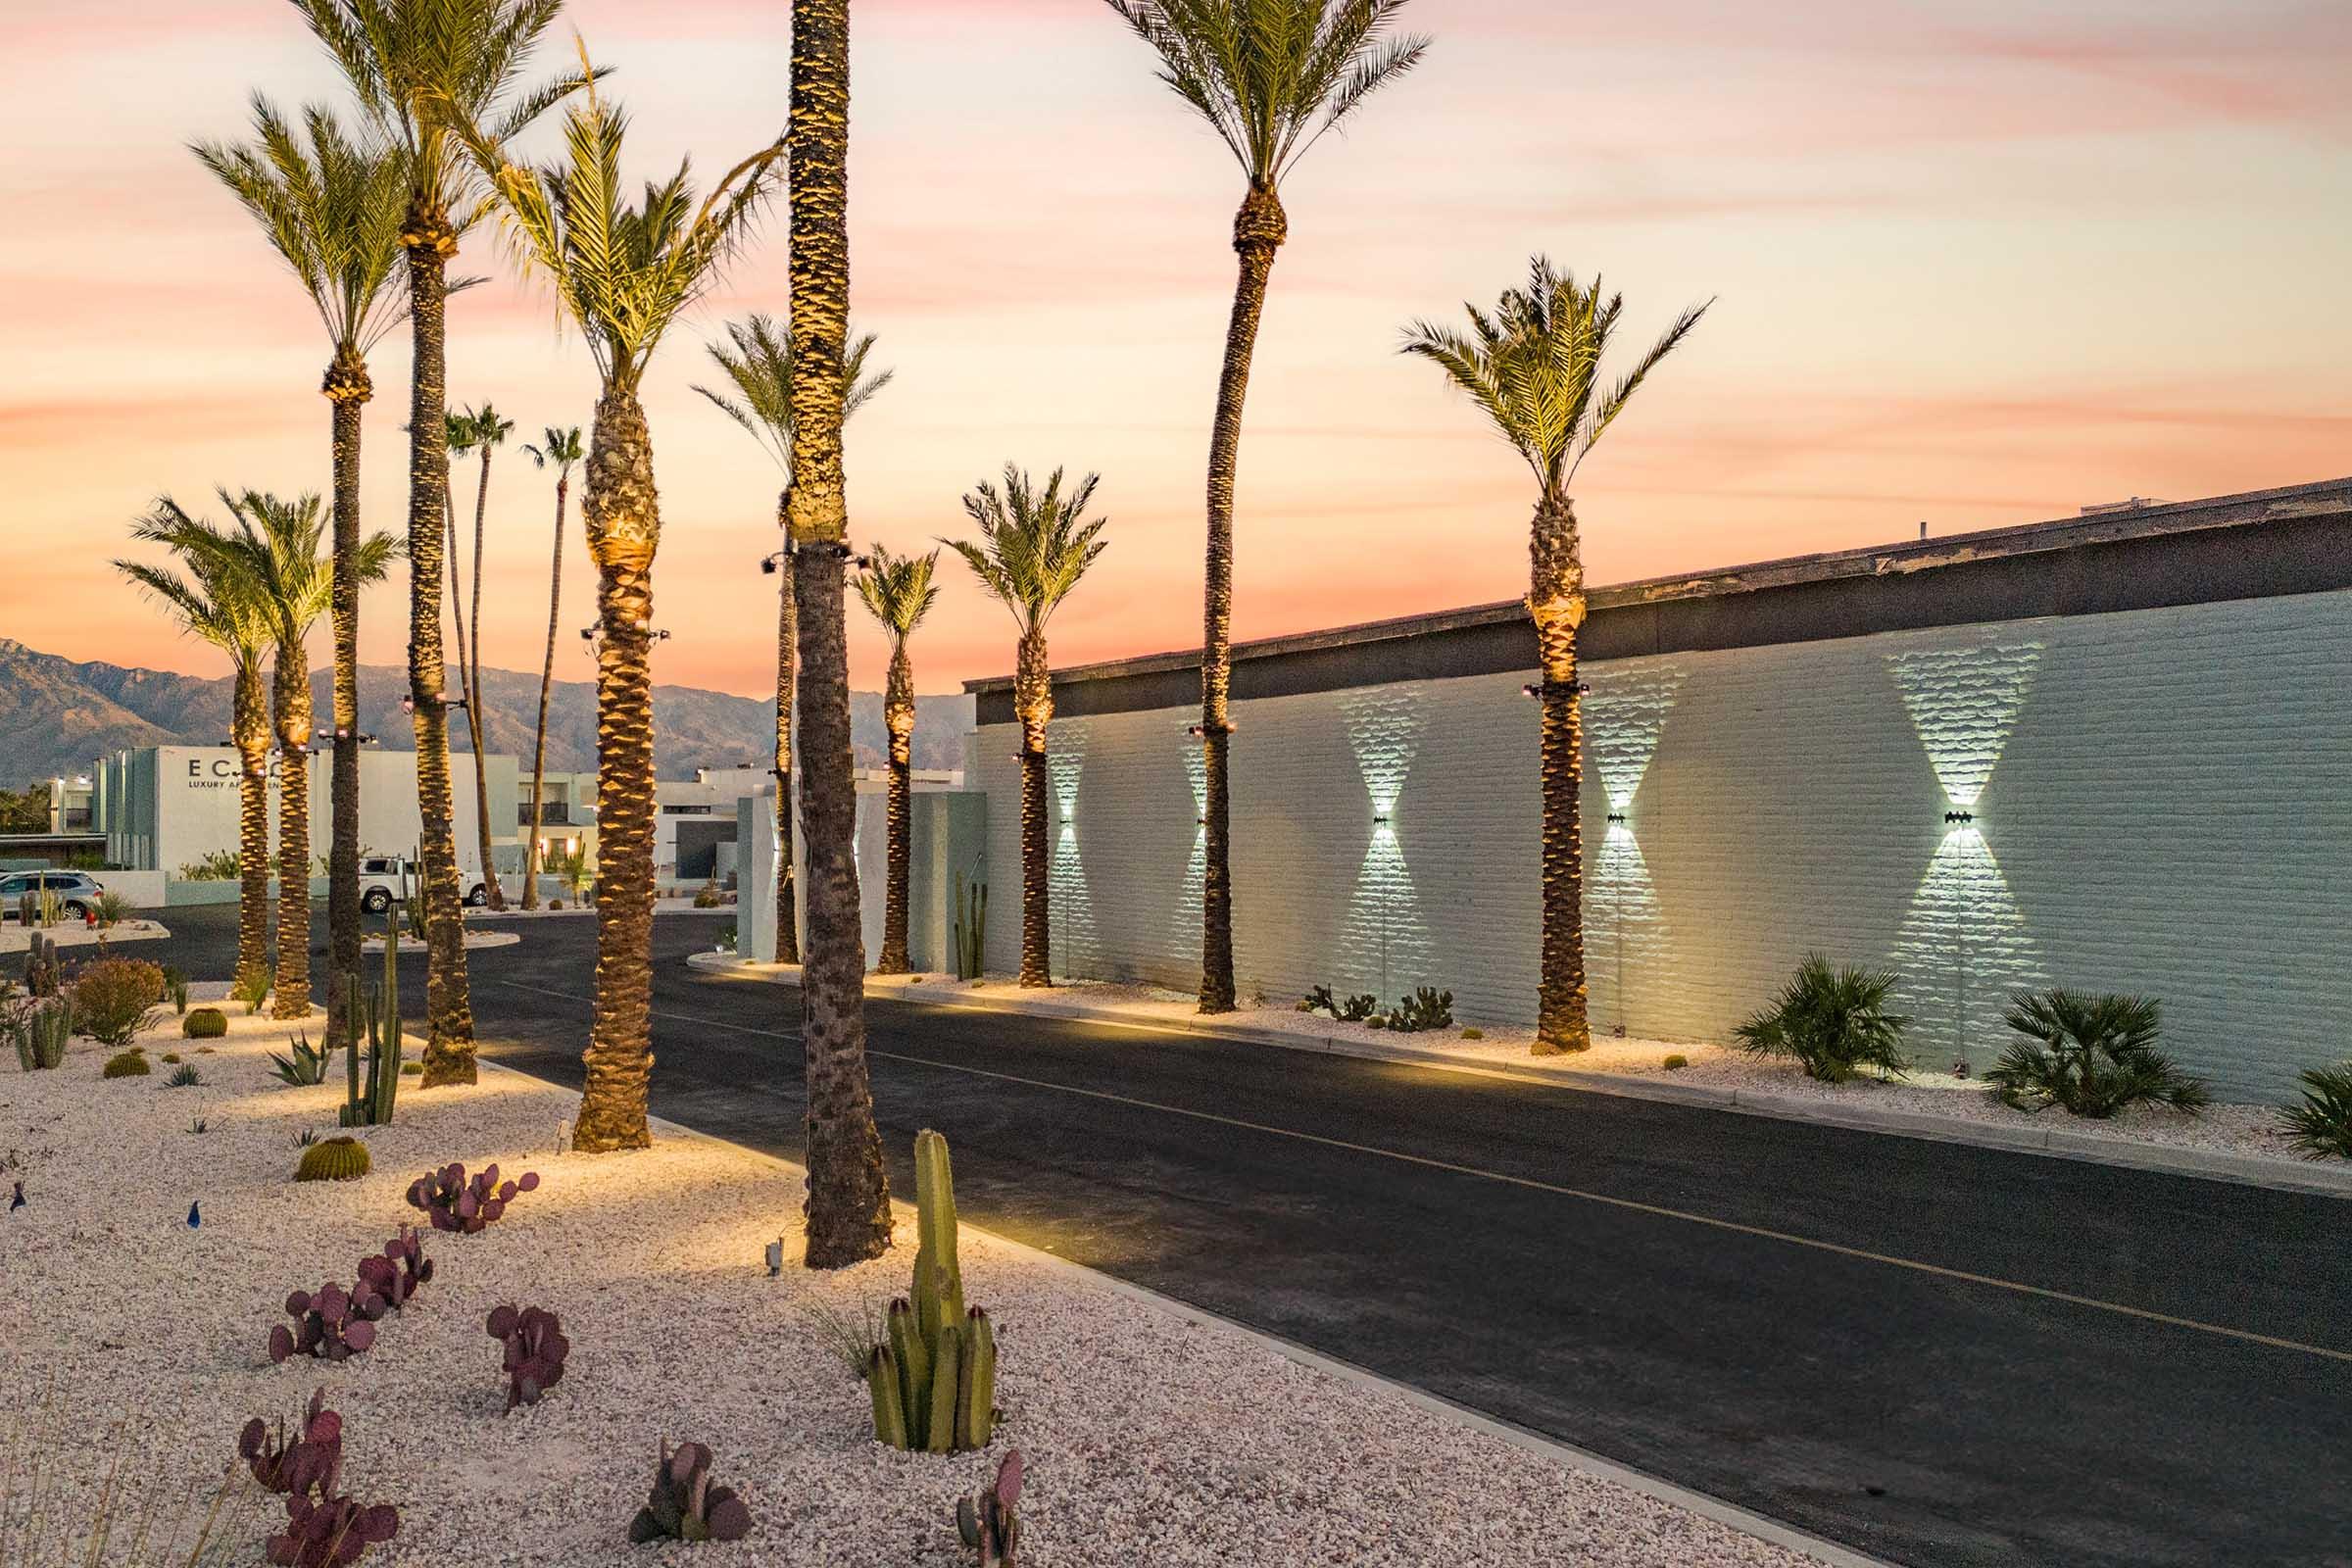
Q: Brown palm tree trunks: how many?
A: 14